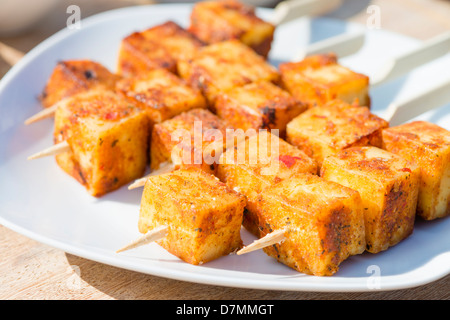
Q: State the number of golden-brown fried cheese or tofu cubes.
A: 15